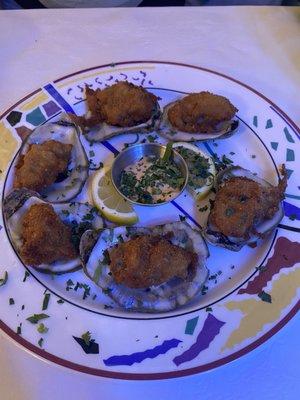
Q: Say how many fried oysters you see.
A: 6